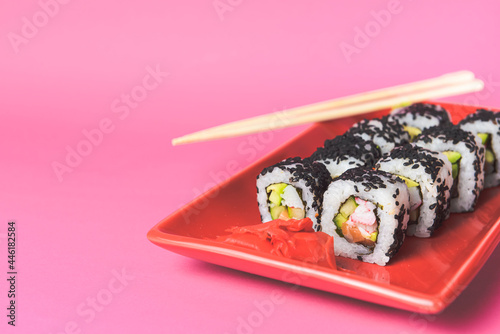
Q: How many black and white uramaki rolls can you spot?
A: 8